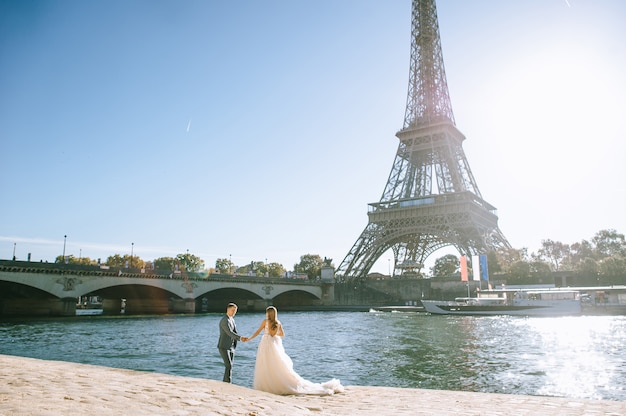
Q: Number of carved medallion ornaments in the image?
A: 3